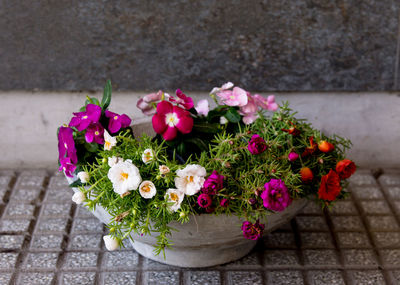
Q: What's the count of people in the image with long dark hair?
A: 0